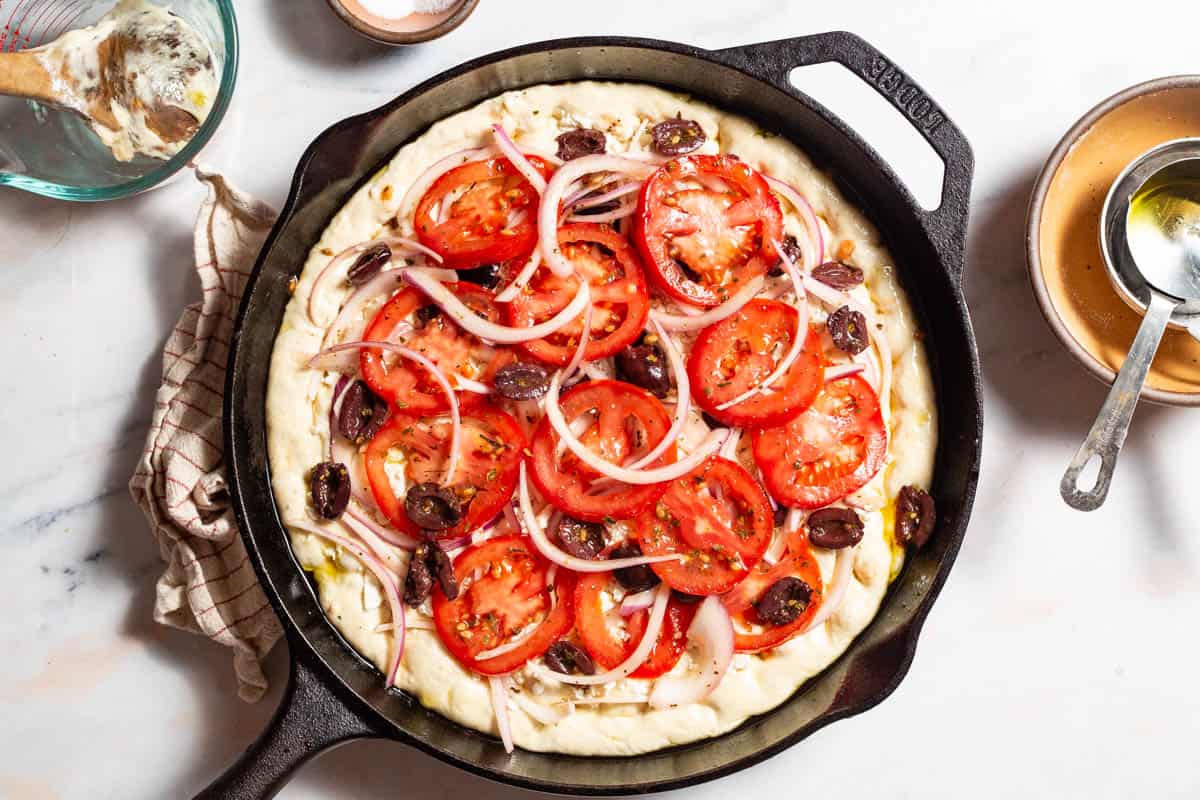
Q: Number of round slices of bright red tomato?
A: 12